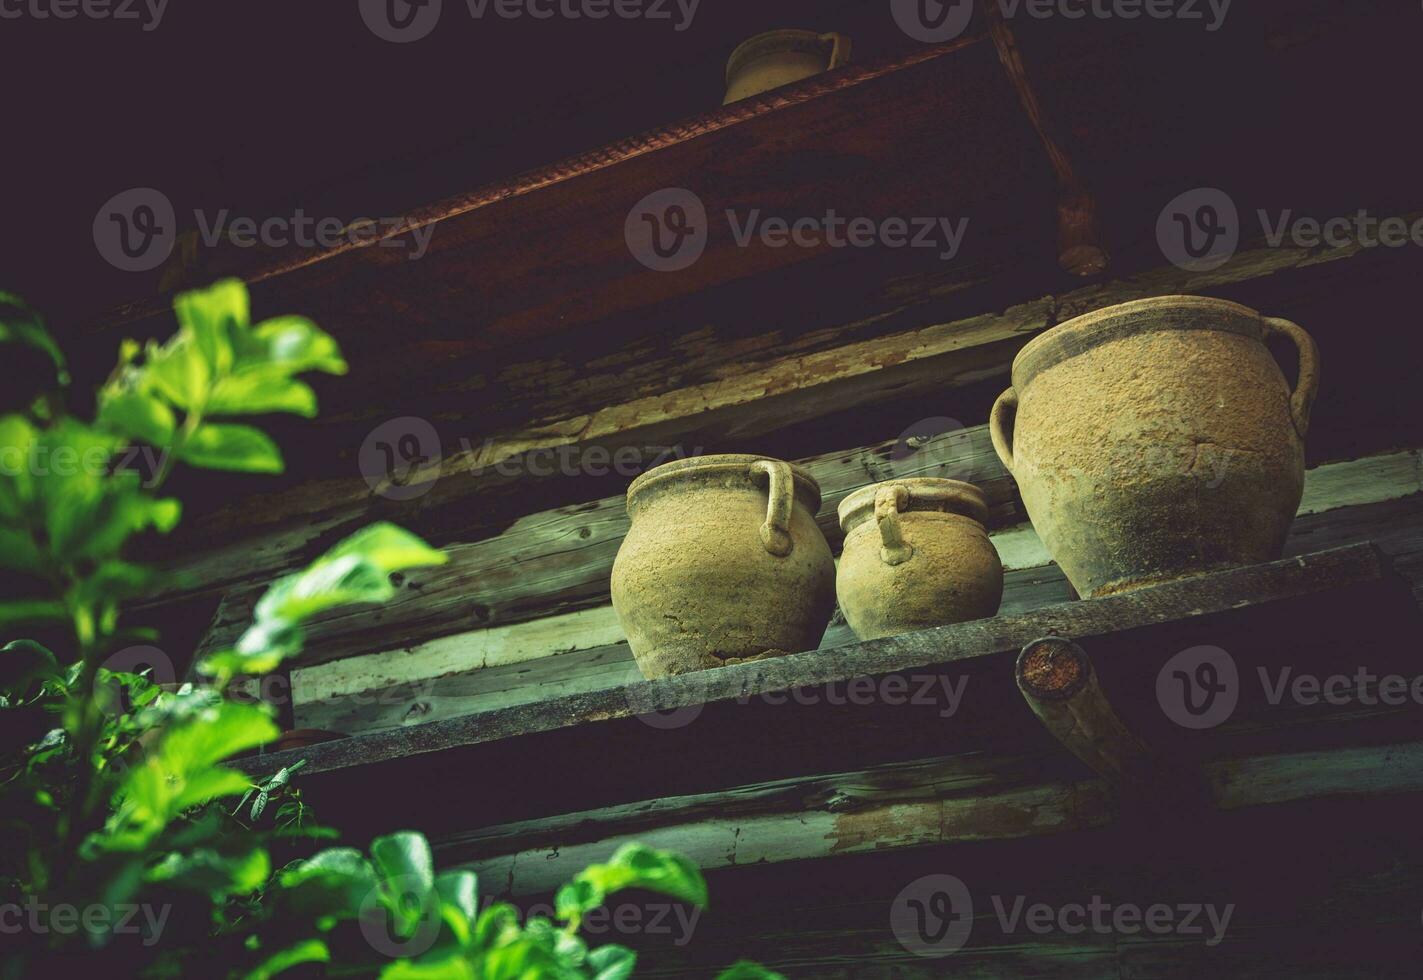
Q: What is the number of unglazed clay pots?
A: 4